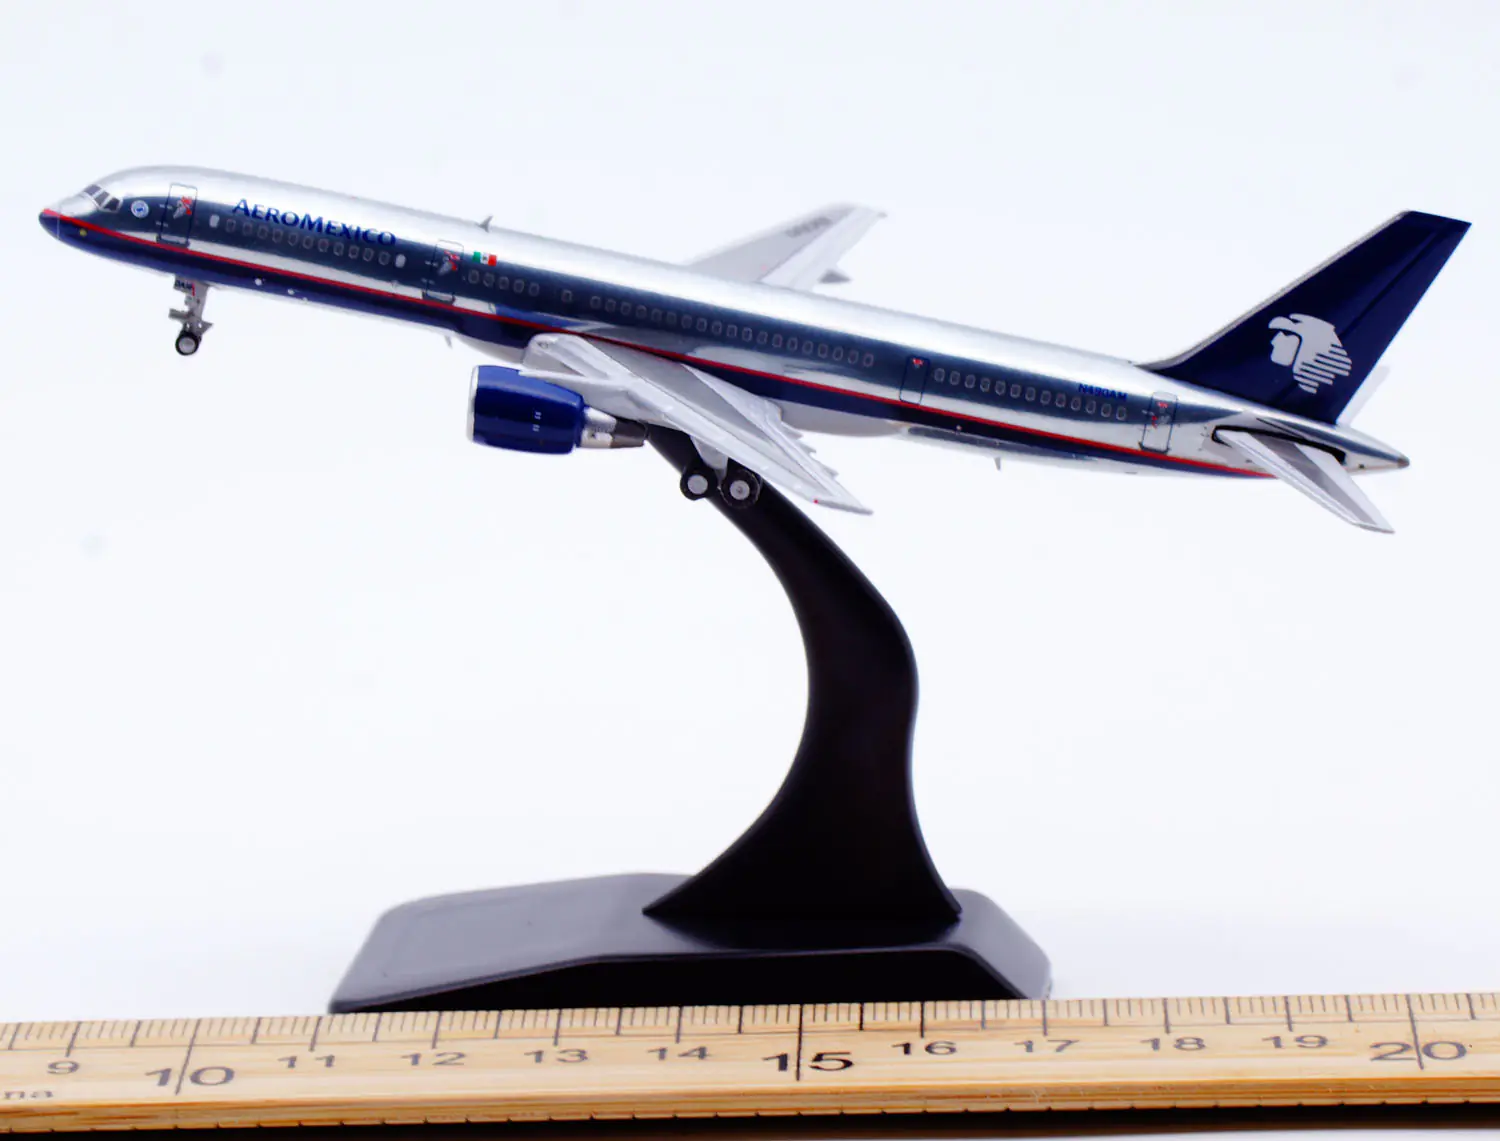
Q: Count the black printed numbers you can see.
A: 12